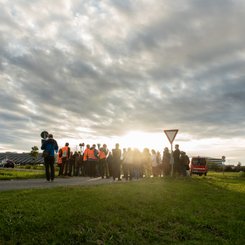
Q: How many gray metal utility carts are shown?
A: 0